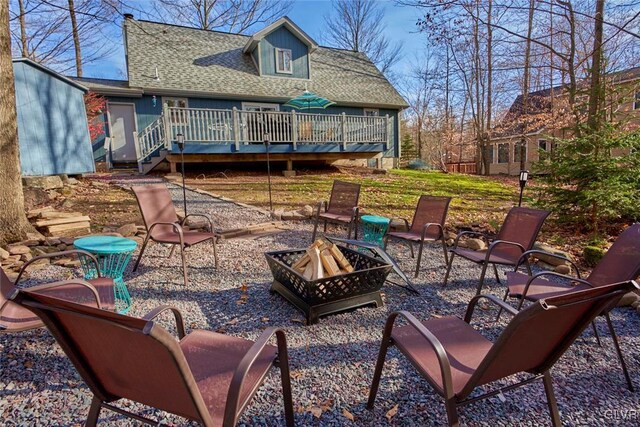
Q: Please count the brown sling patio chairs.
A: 8